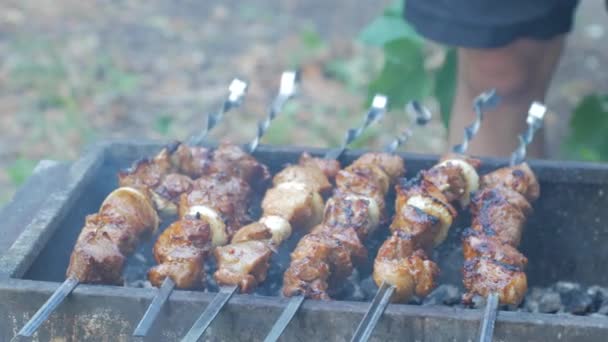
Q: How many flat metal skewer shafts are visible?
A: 6